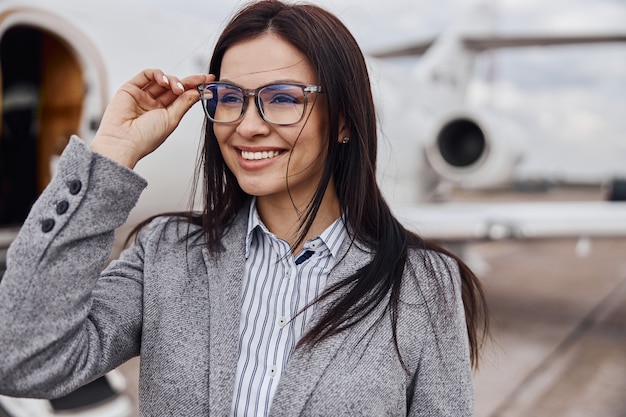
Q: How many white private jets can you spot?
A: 1